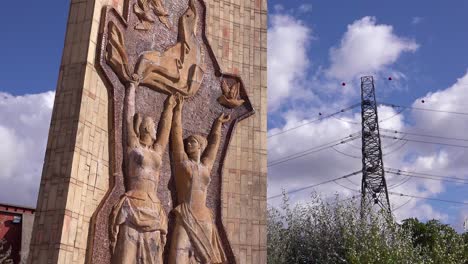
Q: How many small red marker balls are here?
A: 4